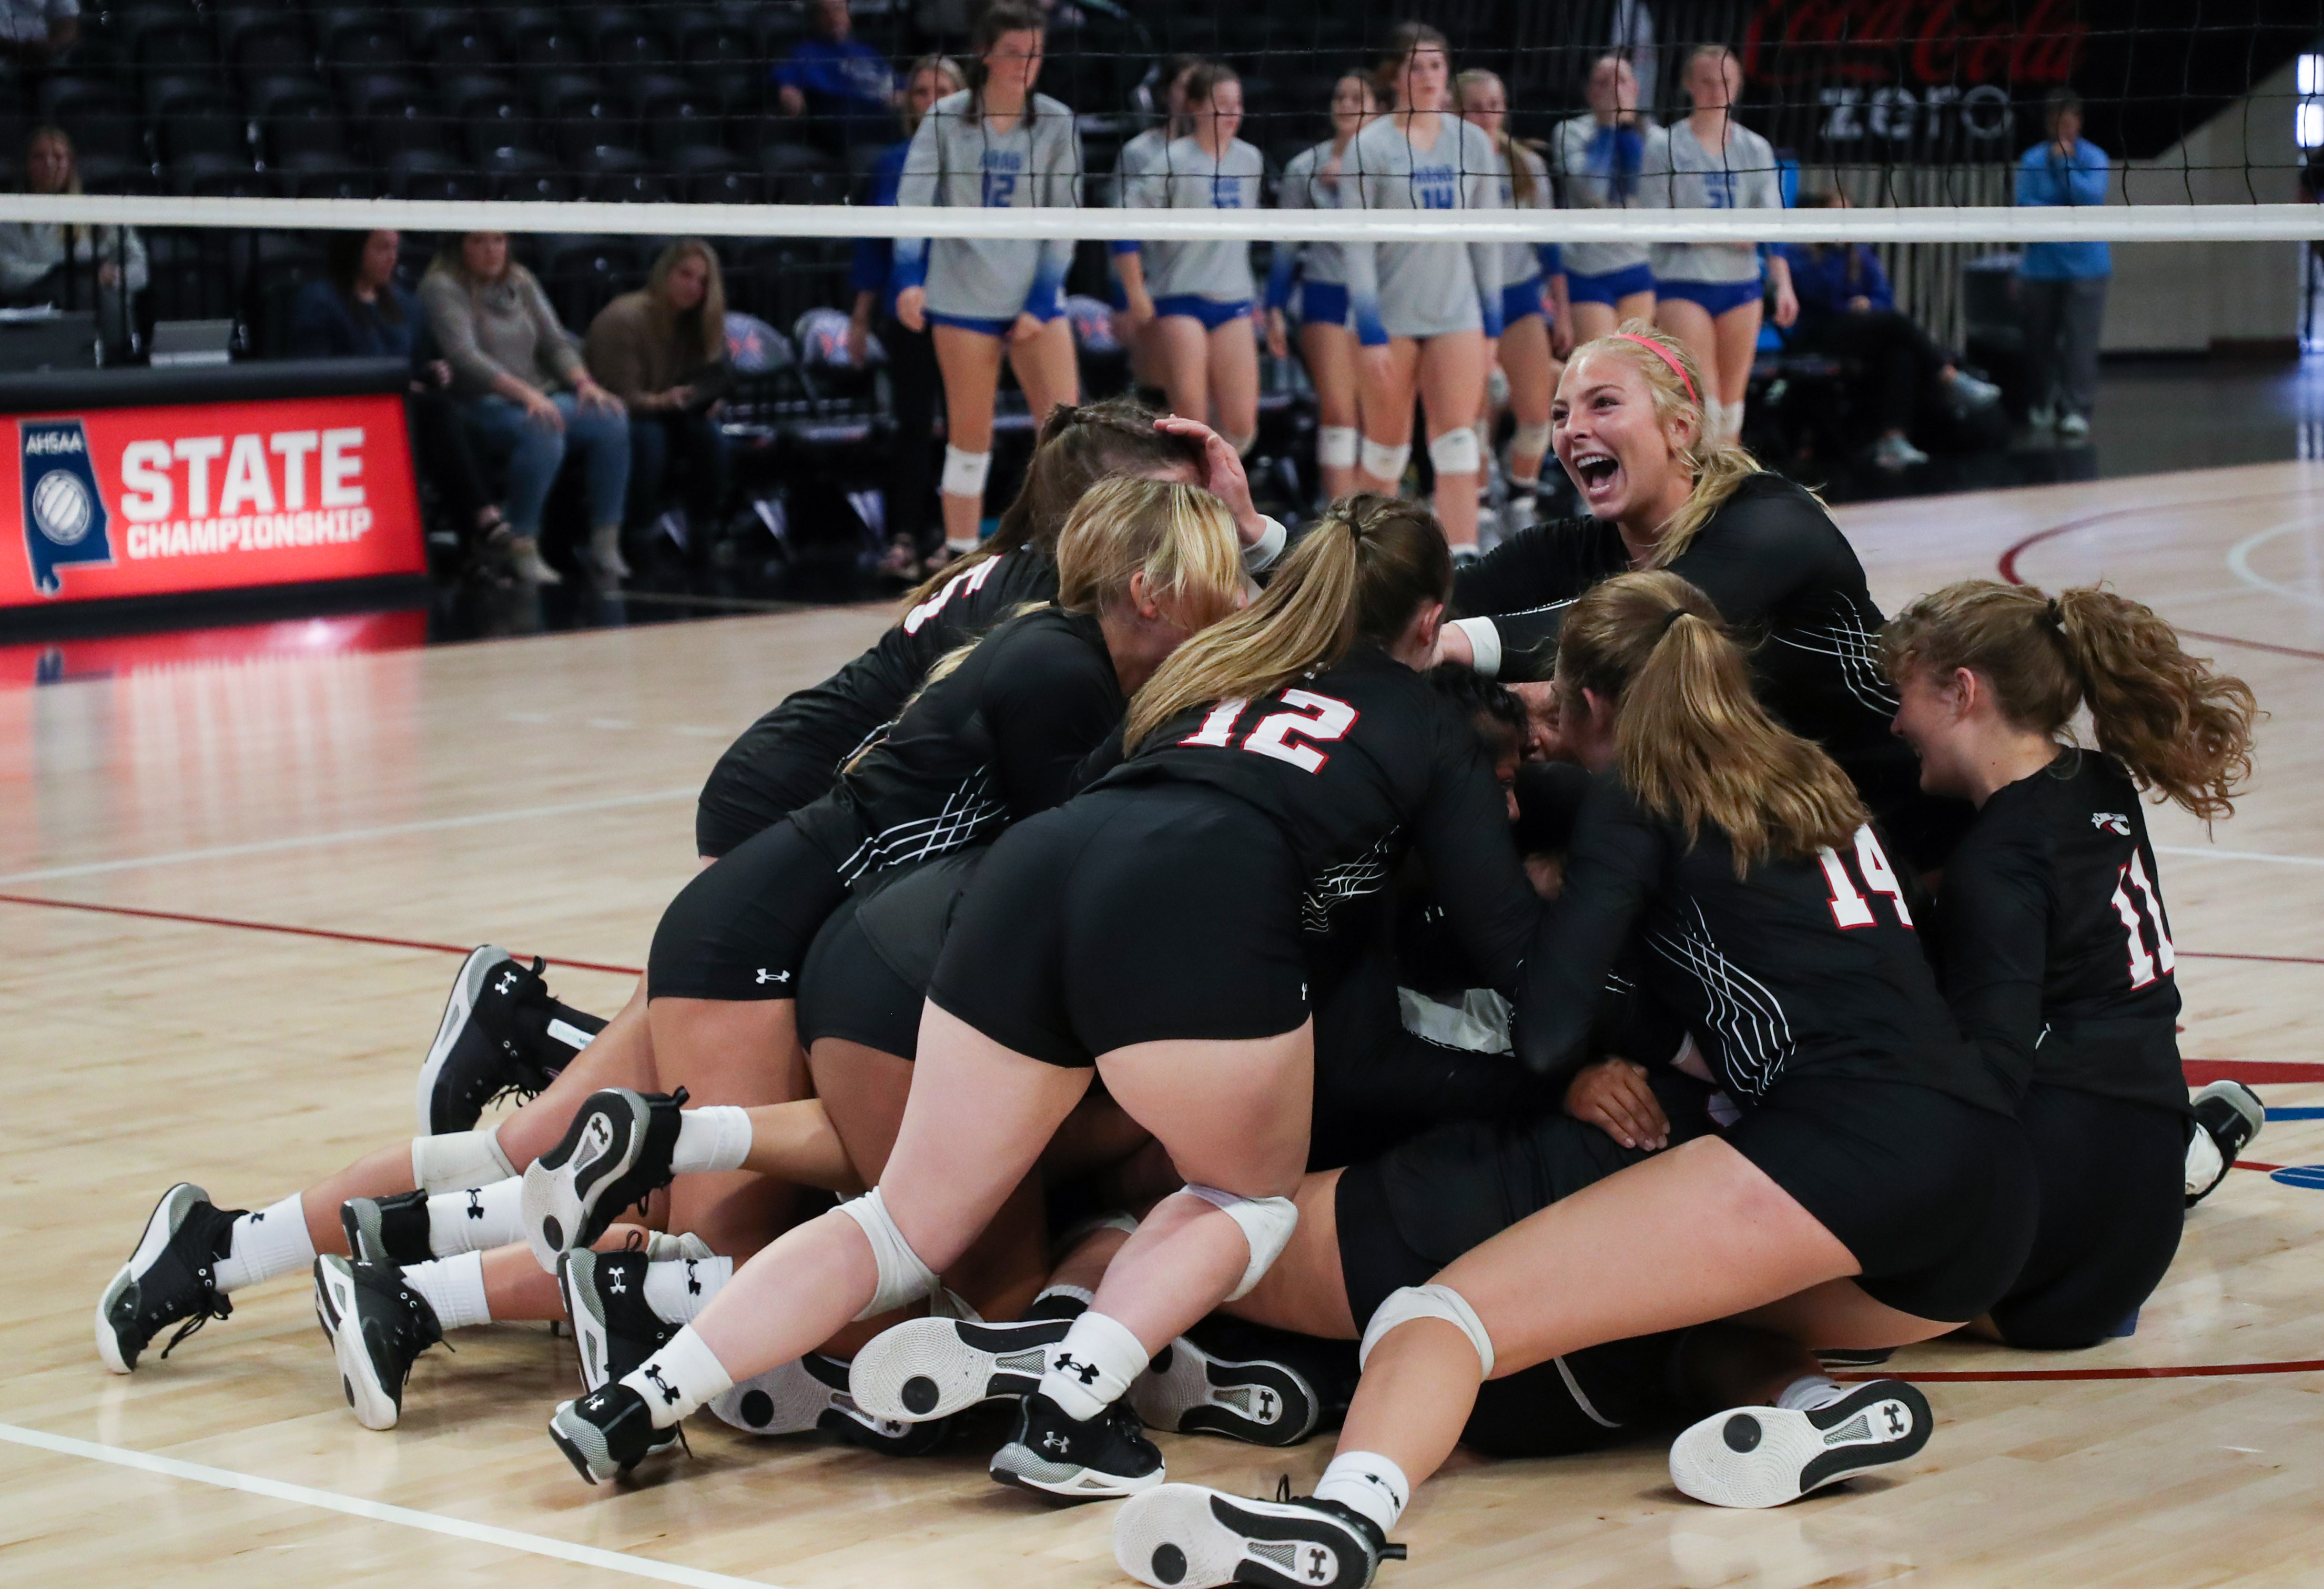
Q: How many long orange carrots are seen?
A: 0